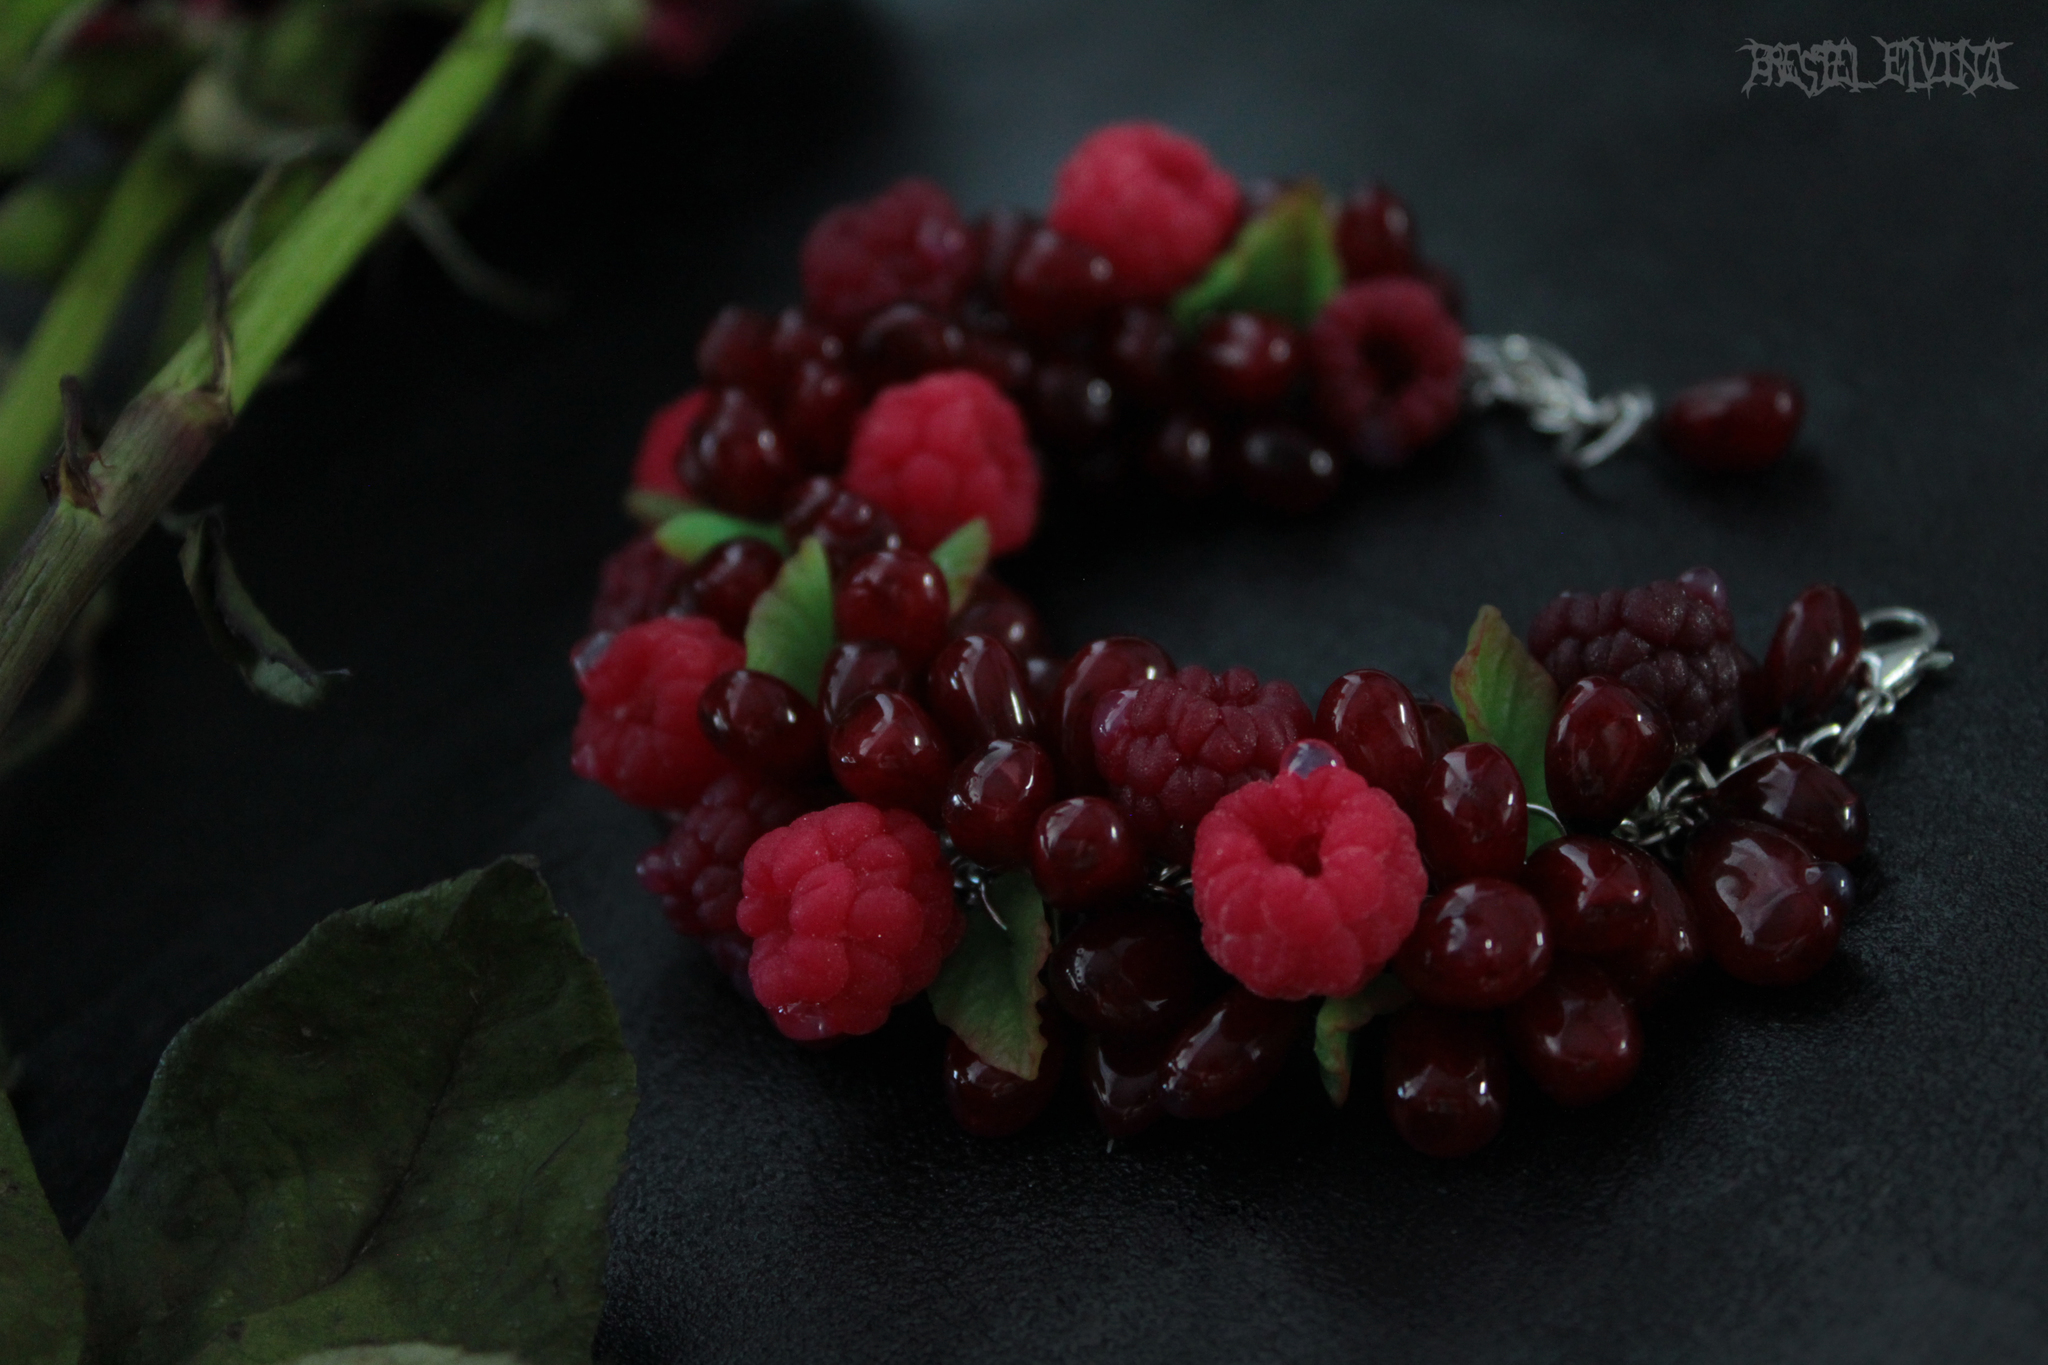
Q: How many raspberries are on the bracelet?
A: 12